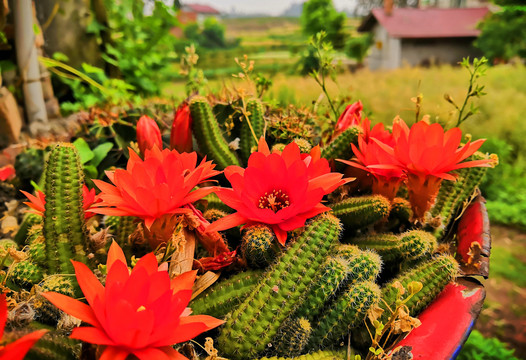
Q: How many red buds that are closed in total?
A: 3